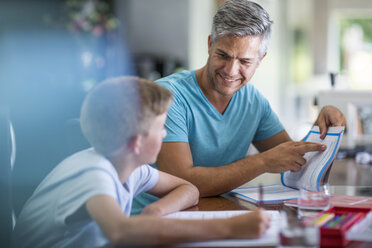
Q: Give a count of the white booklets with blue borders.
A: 1